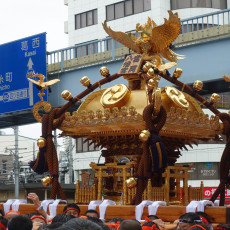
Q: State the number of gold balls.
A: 13